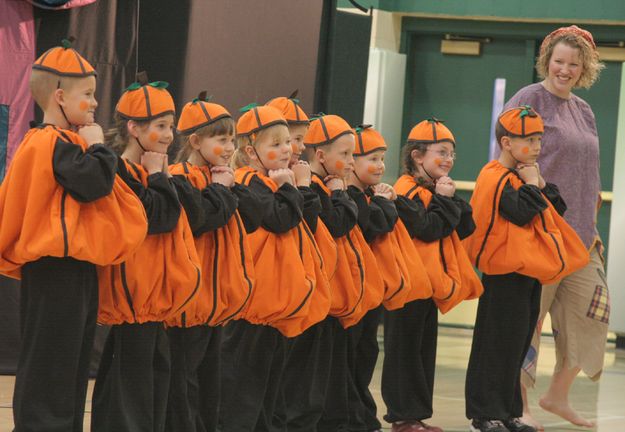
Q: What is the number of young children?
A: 9